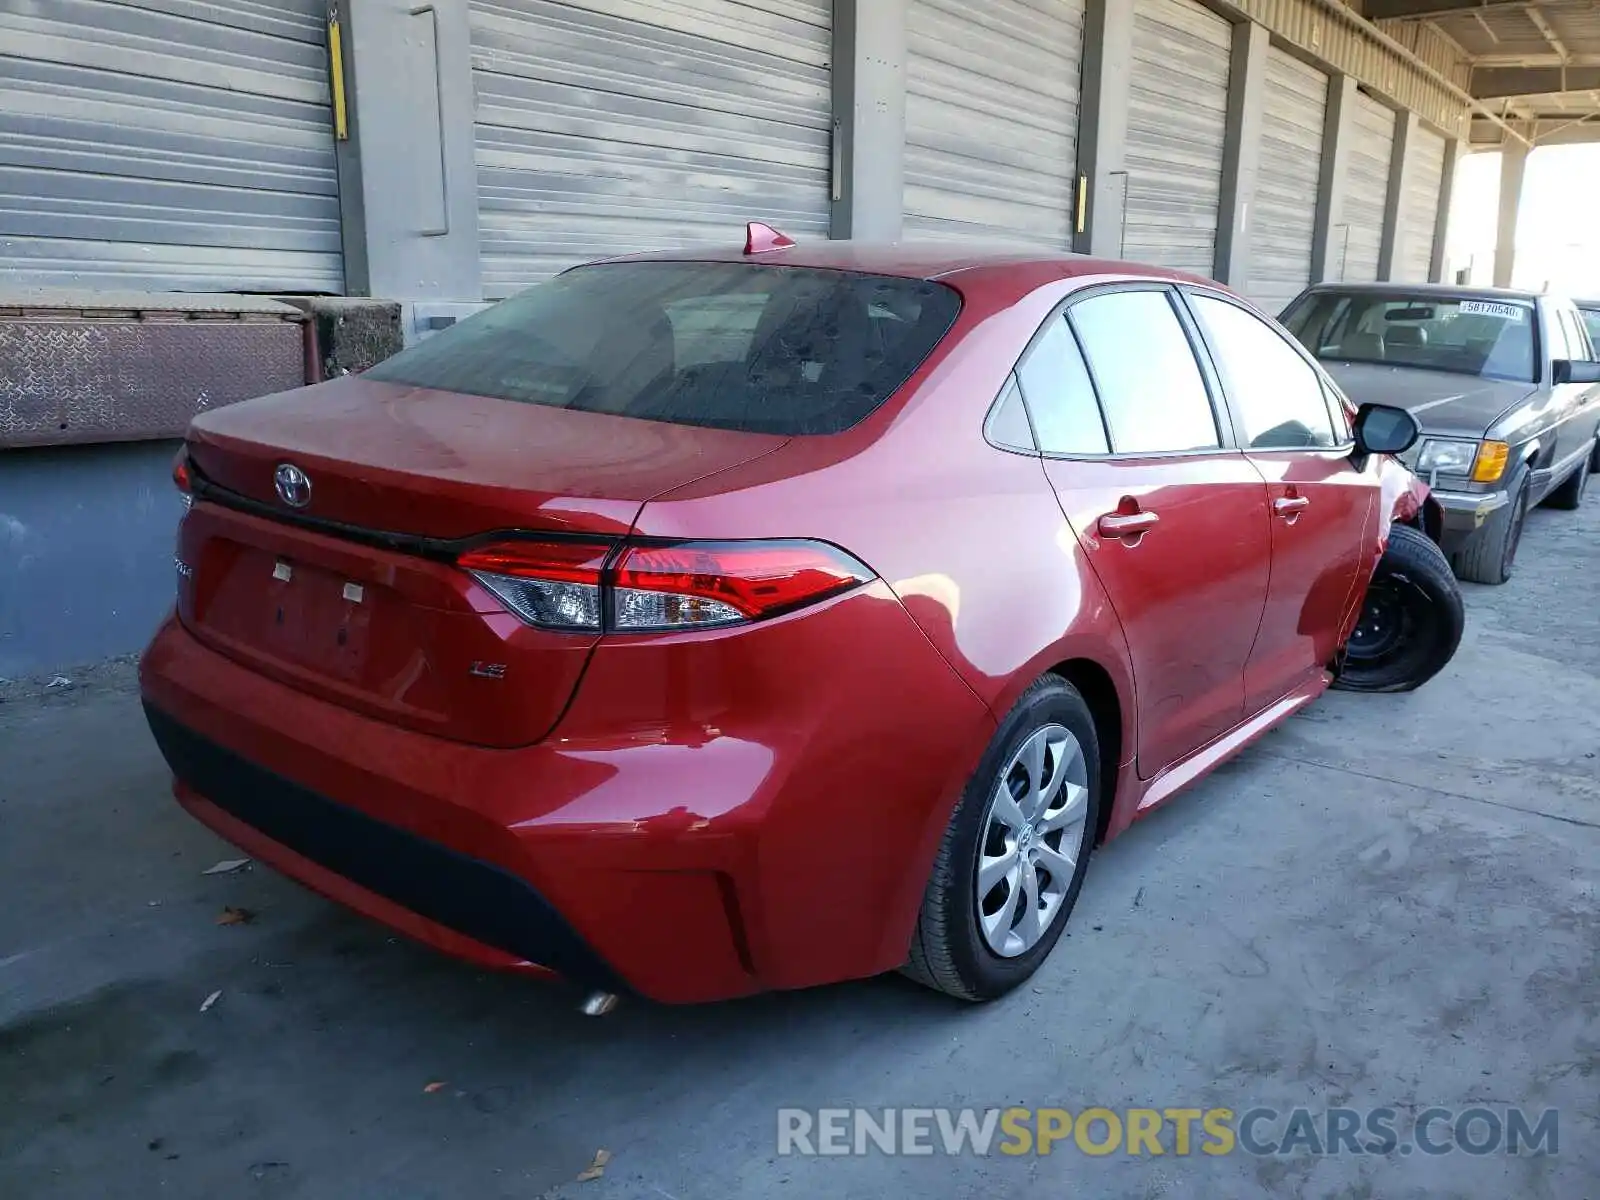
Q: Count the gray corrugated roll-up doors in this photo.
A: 7